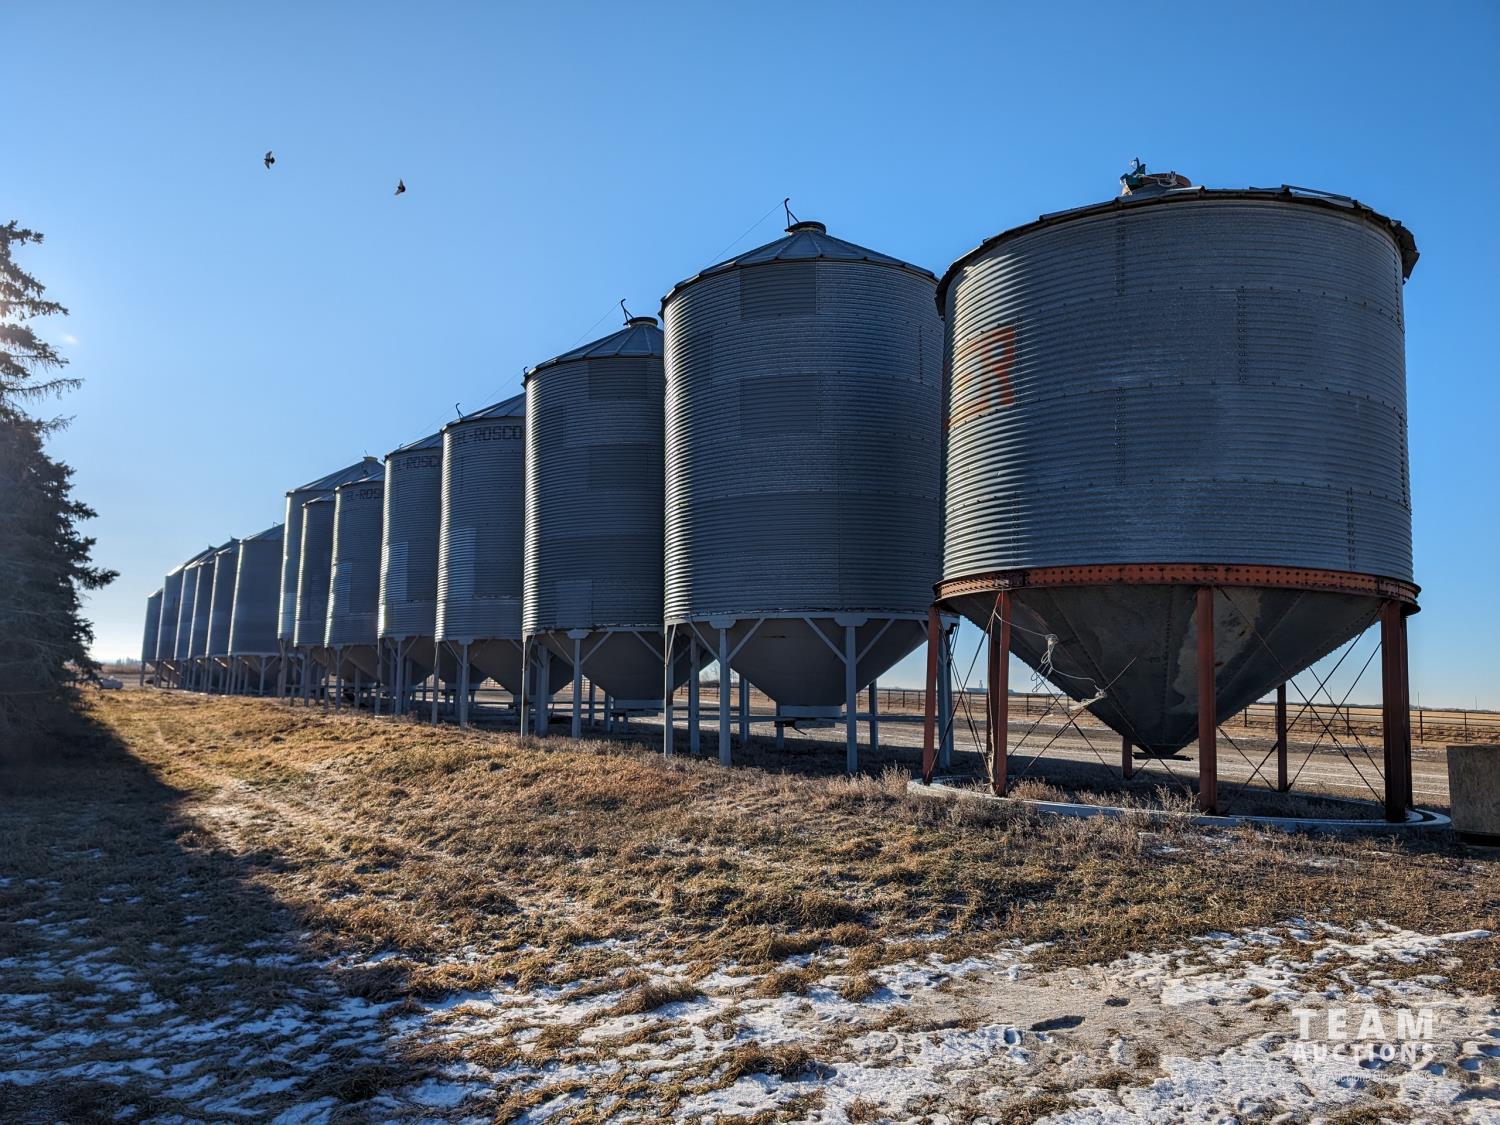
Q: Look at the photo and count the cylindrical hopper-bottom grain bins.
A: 14